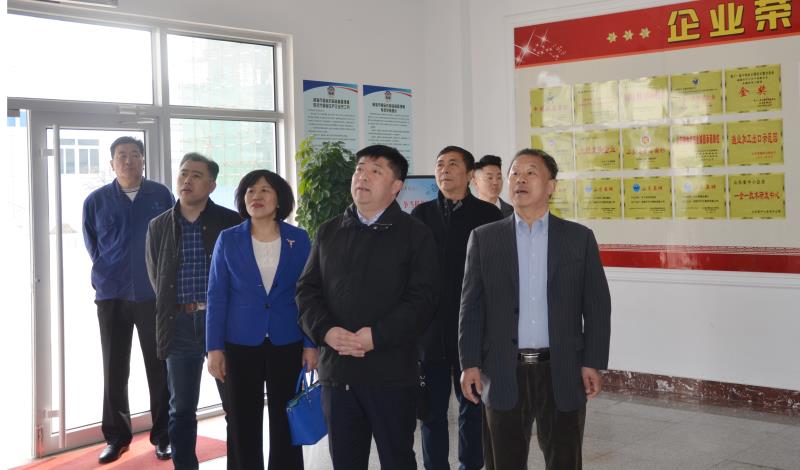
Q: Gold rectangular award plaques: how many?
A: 15